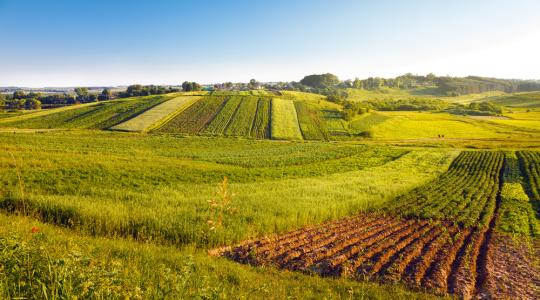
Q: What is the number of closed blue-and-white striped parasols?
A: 0